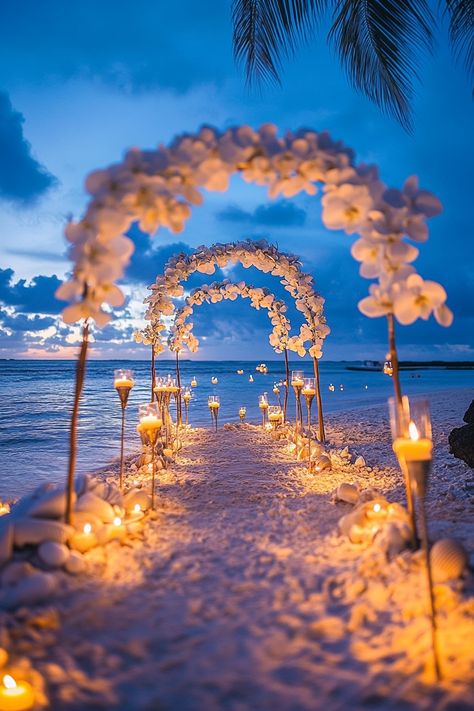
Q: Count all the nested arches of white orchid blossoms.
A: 3